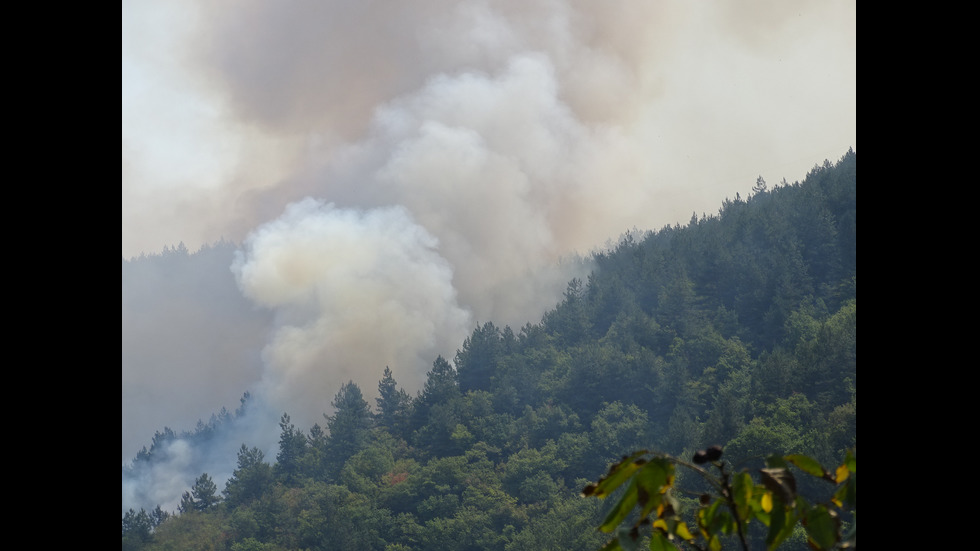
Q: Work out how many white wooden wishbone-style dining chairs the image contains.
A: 0